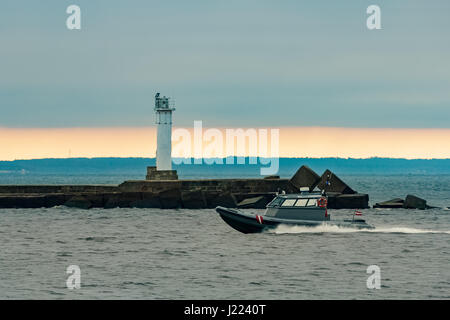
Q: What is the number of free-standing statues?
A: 0